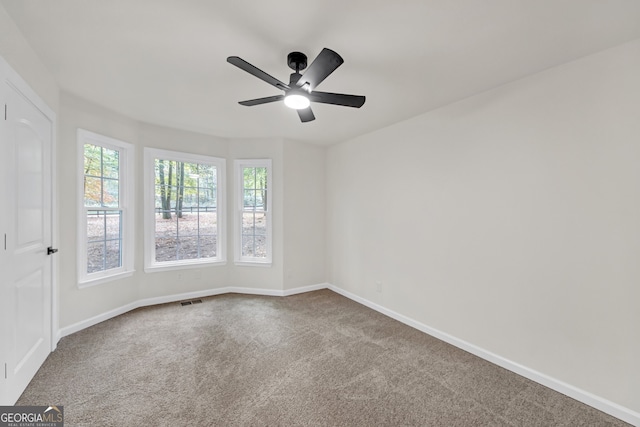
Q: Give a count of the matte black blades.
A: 5